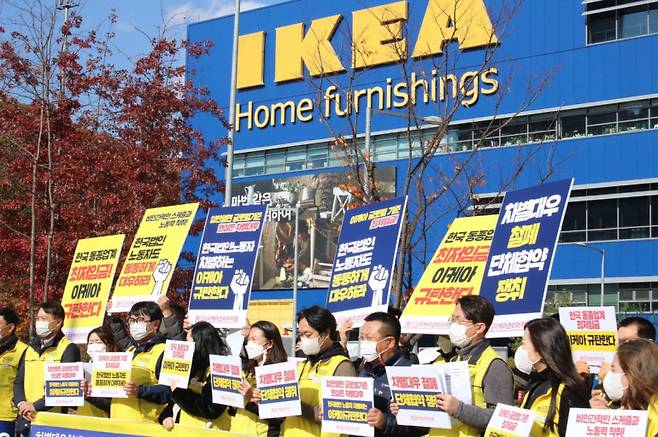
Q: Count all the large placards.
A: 6